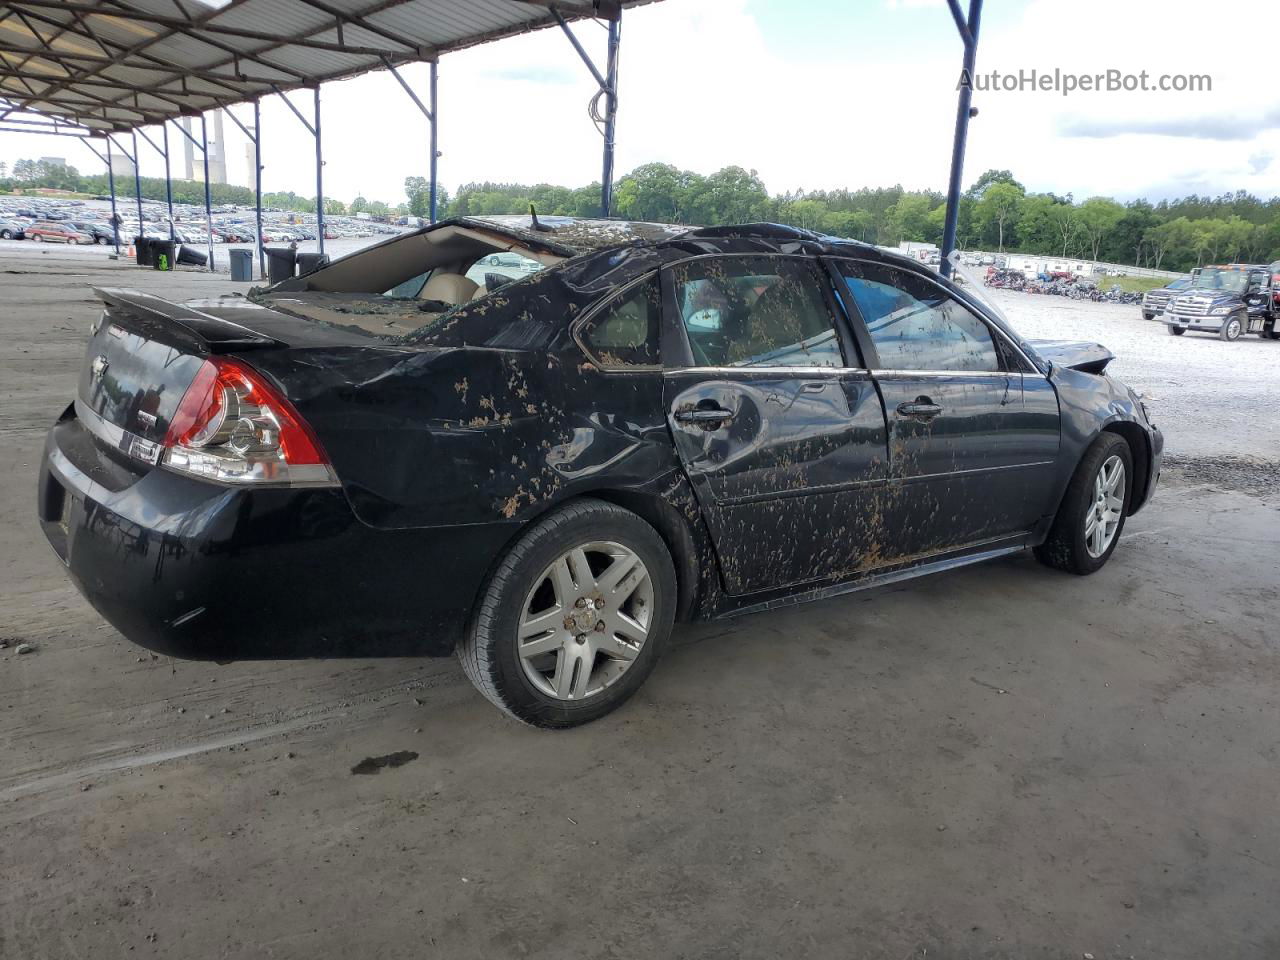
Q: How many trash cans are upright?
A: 5